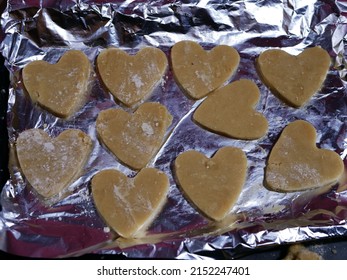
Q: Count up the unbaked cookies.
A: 10